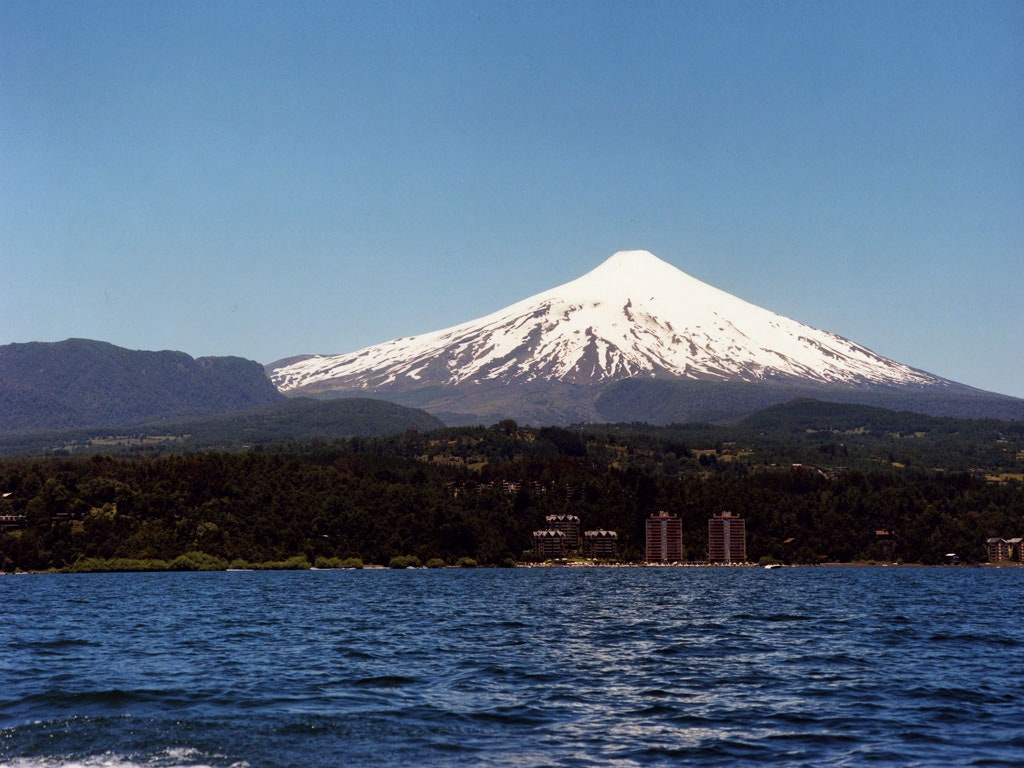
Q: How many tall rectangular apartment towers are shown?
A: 2